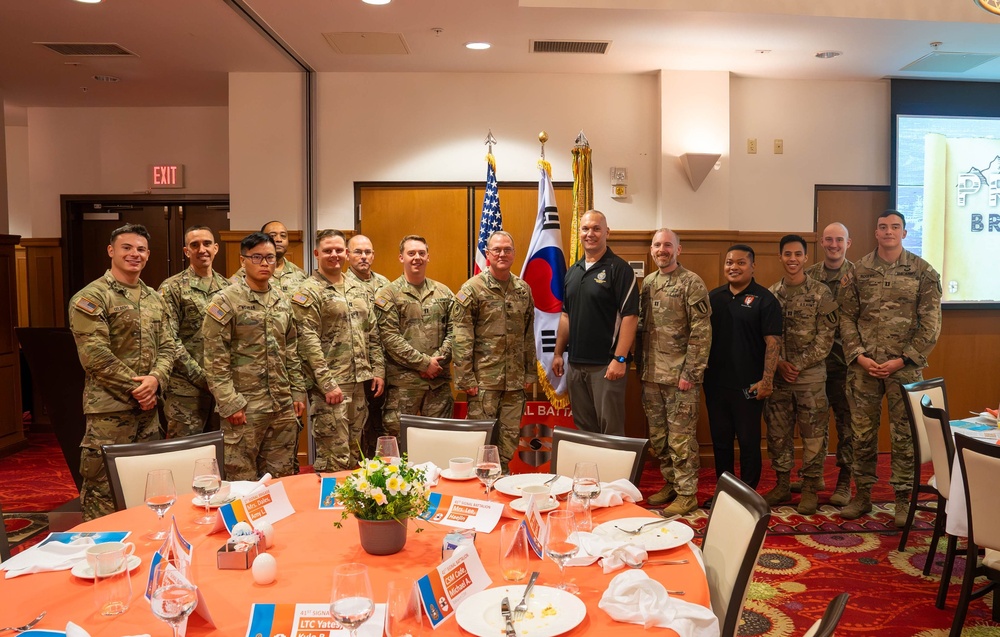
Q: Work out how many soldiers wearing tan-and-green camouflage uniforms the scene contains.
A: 12